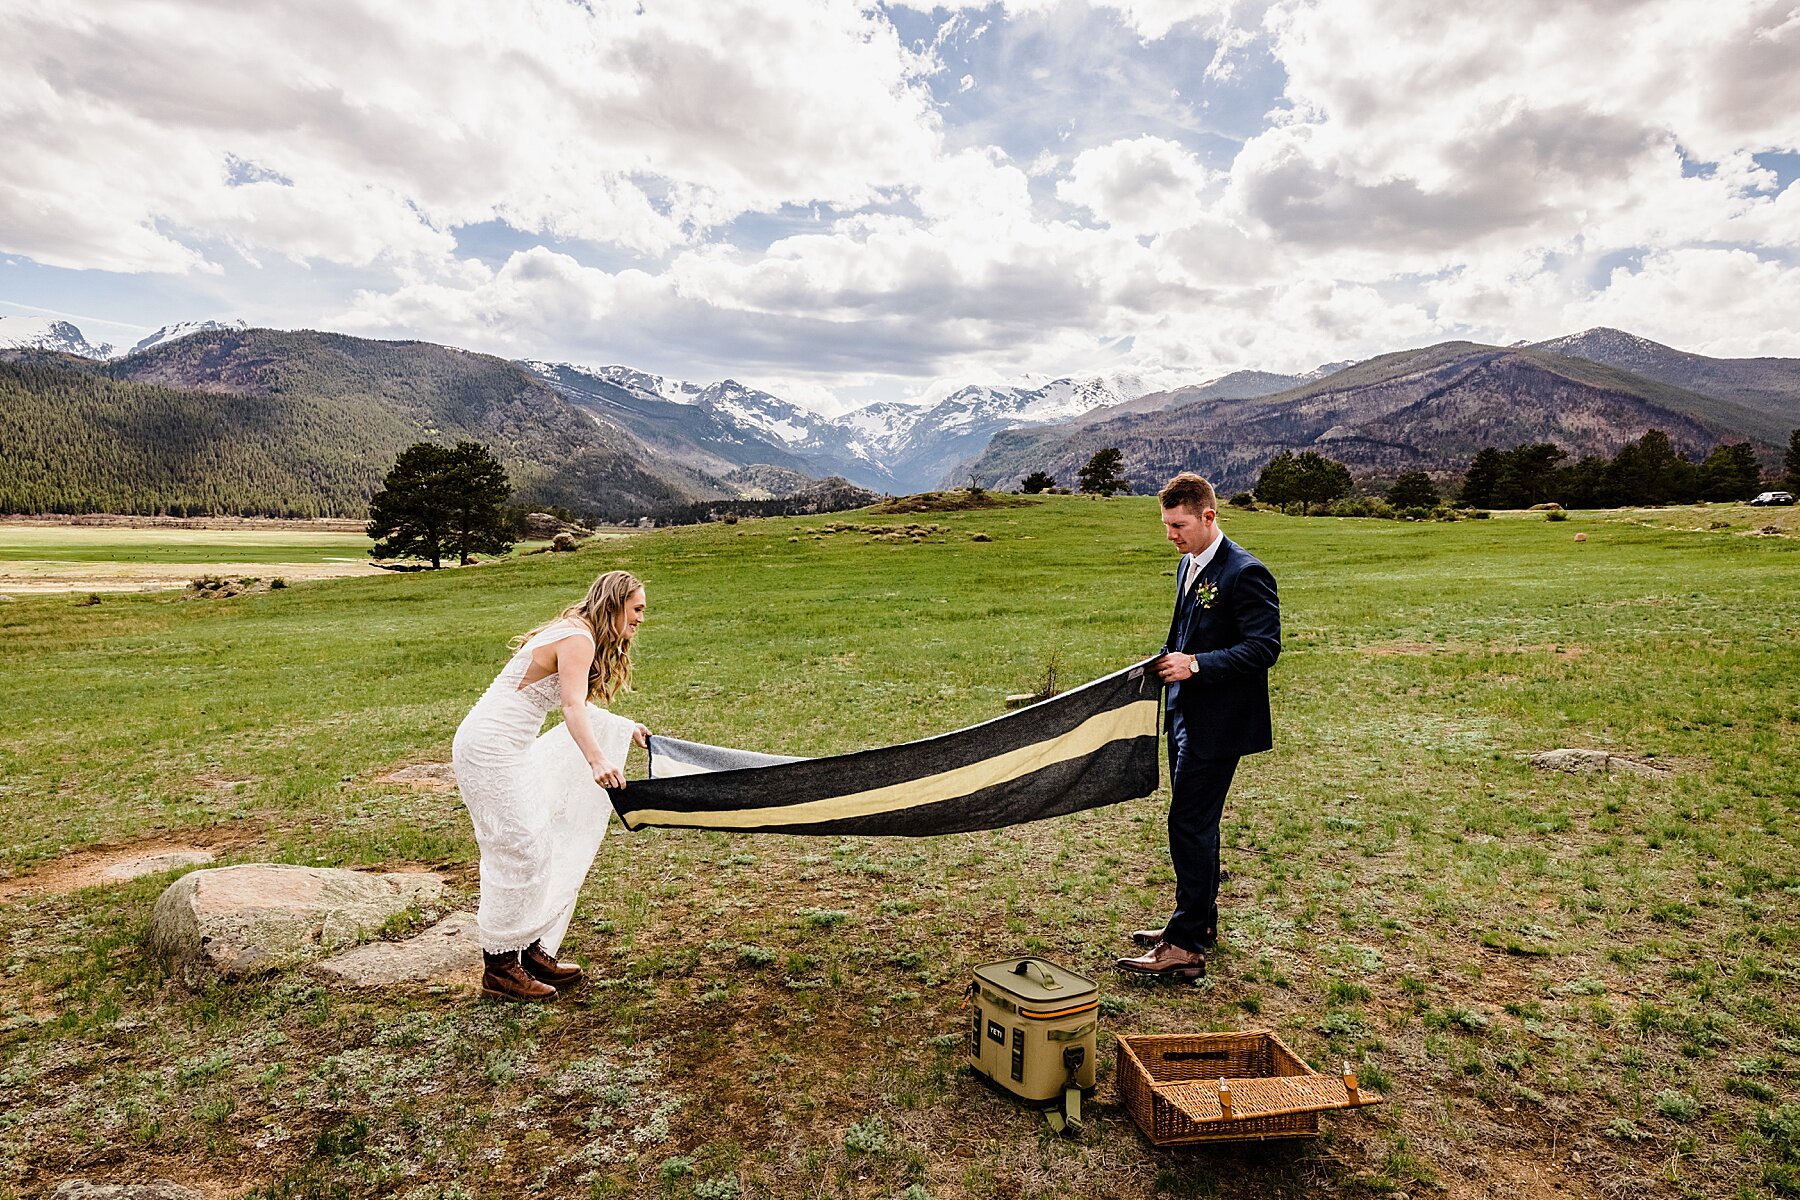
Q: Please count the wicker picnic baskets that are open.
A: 1